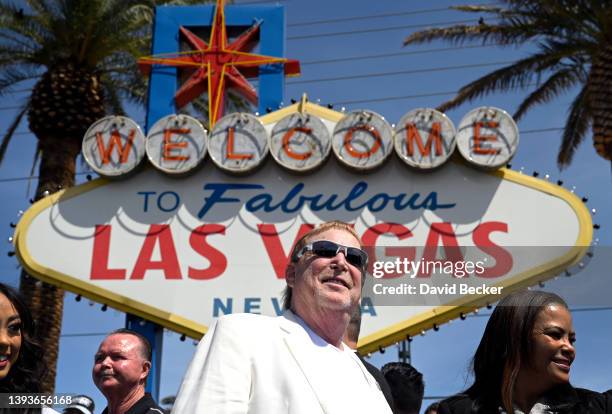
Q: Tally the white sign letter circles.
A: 7